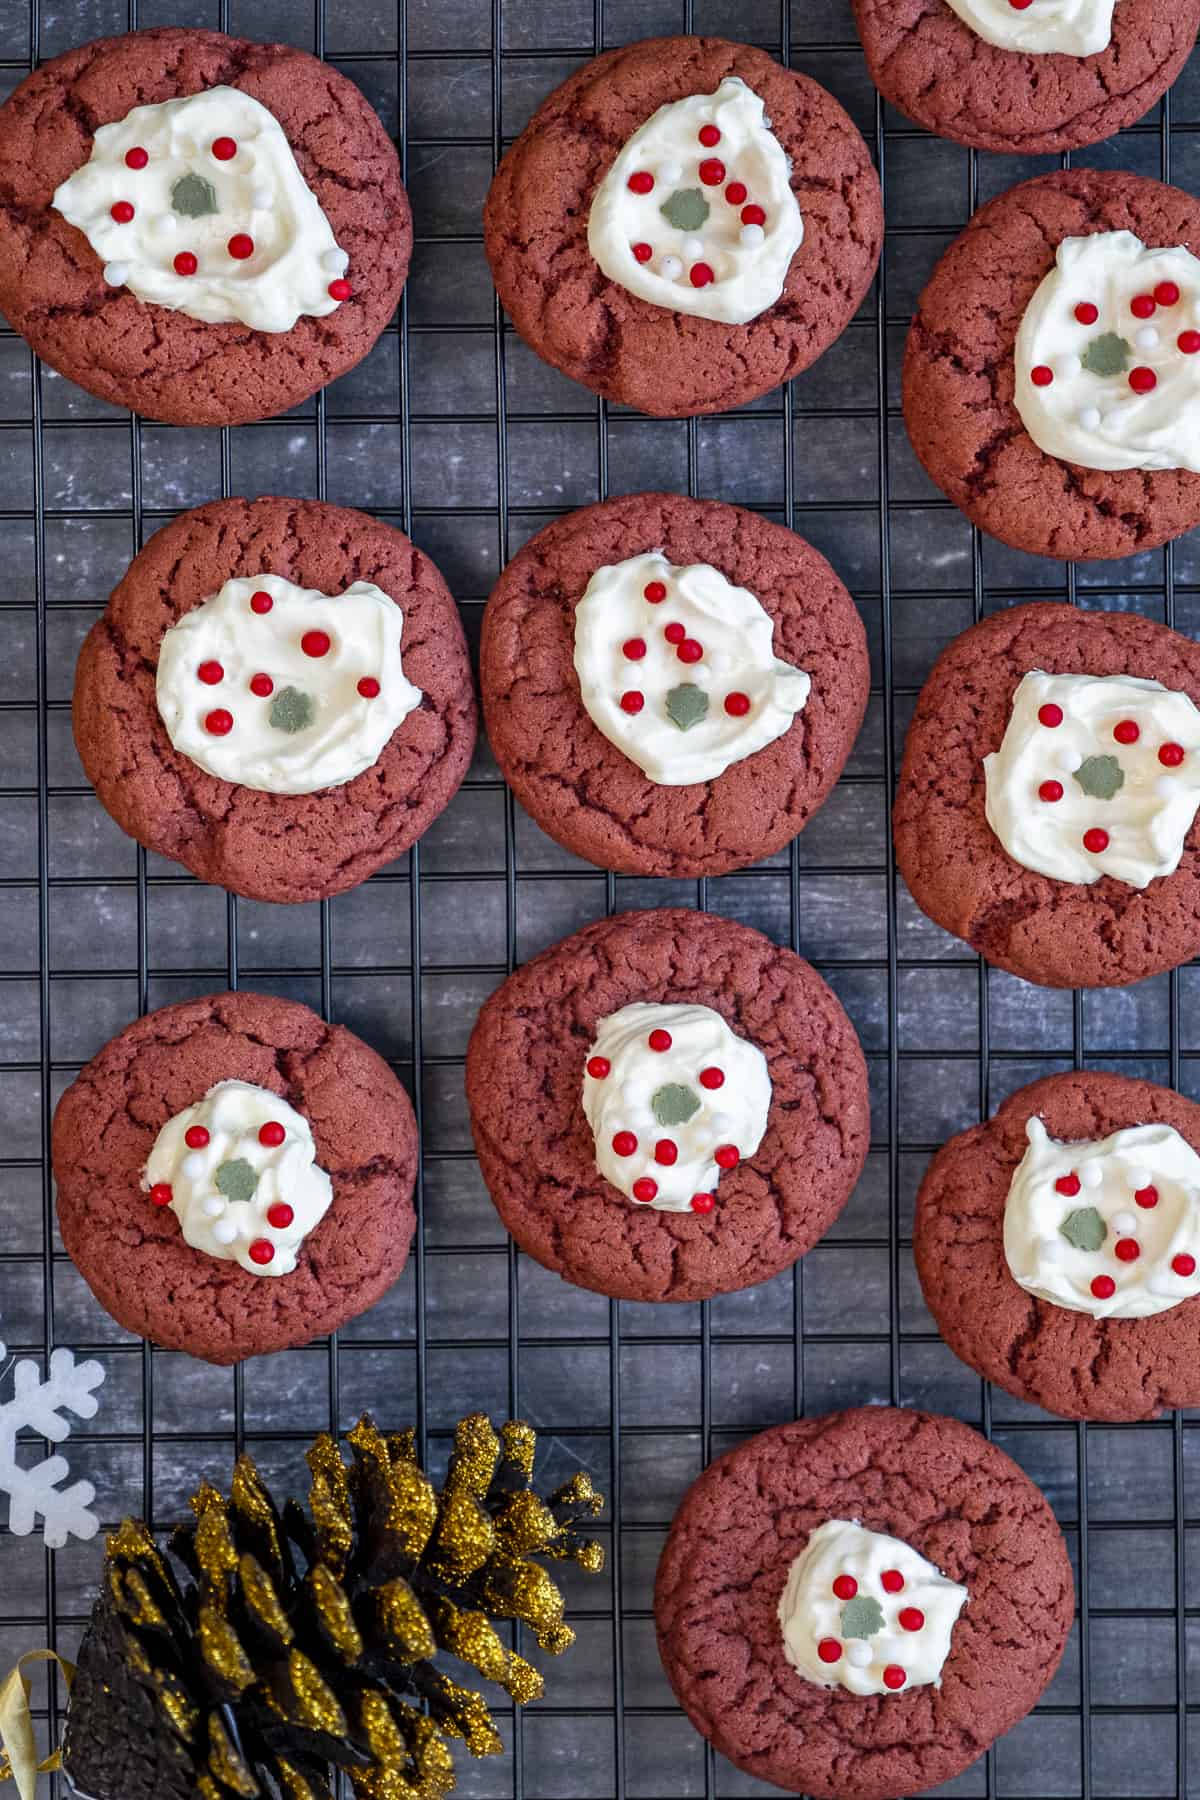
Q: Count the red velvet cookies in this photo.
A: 11